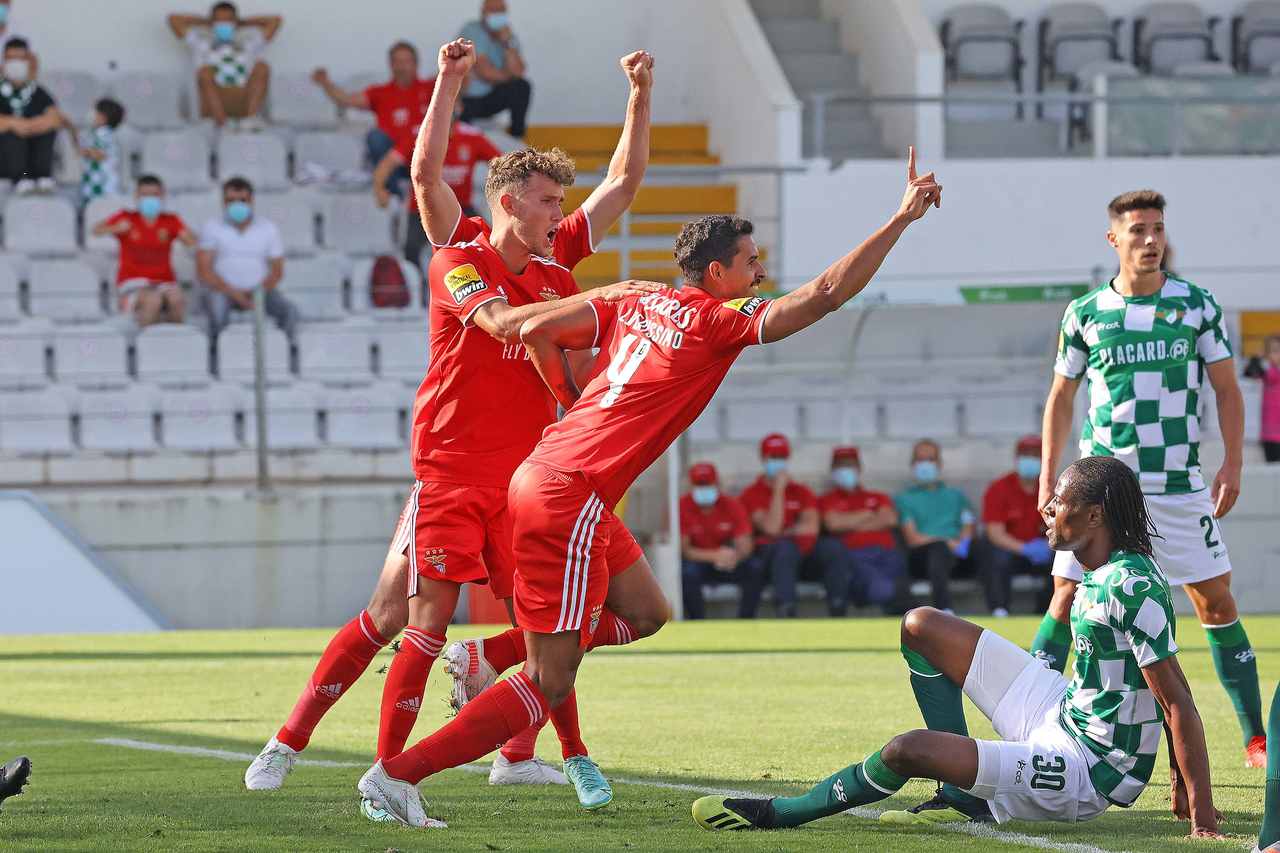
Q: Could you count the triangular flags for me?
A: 0